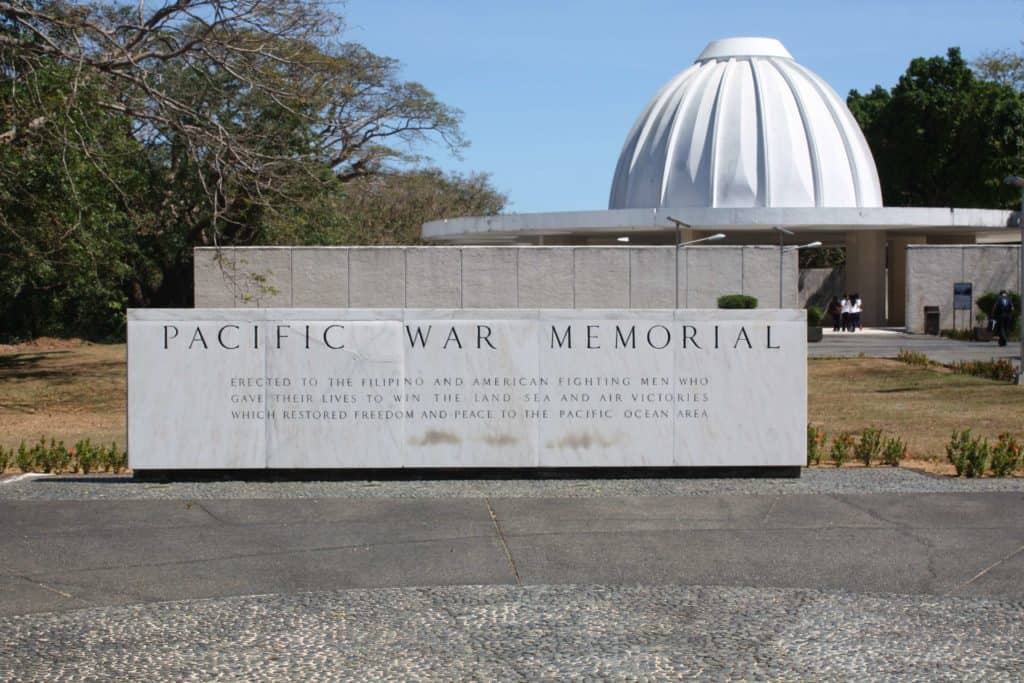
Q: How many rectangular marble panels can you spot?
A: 5